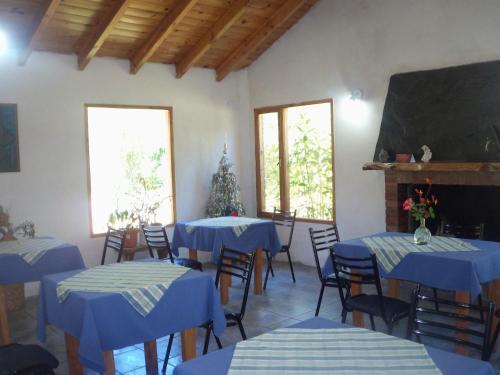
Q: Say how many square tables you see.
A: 5